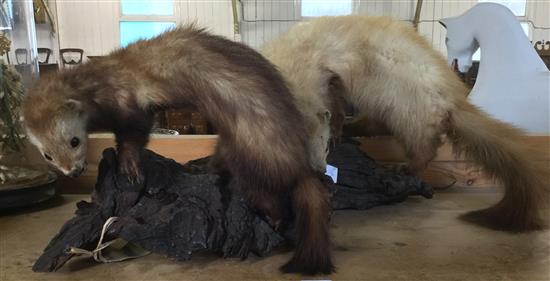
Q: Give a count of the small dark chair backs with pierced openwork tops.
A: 3